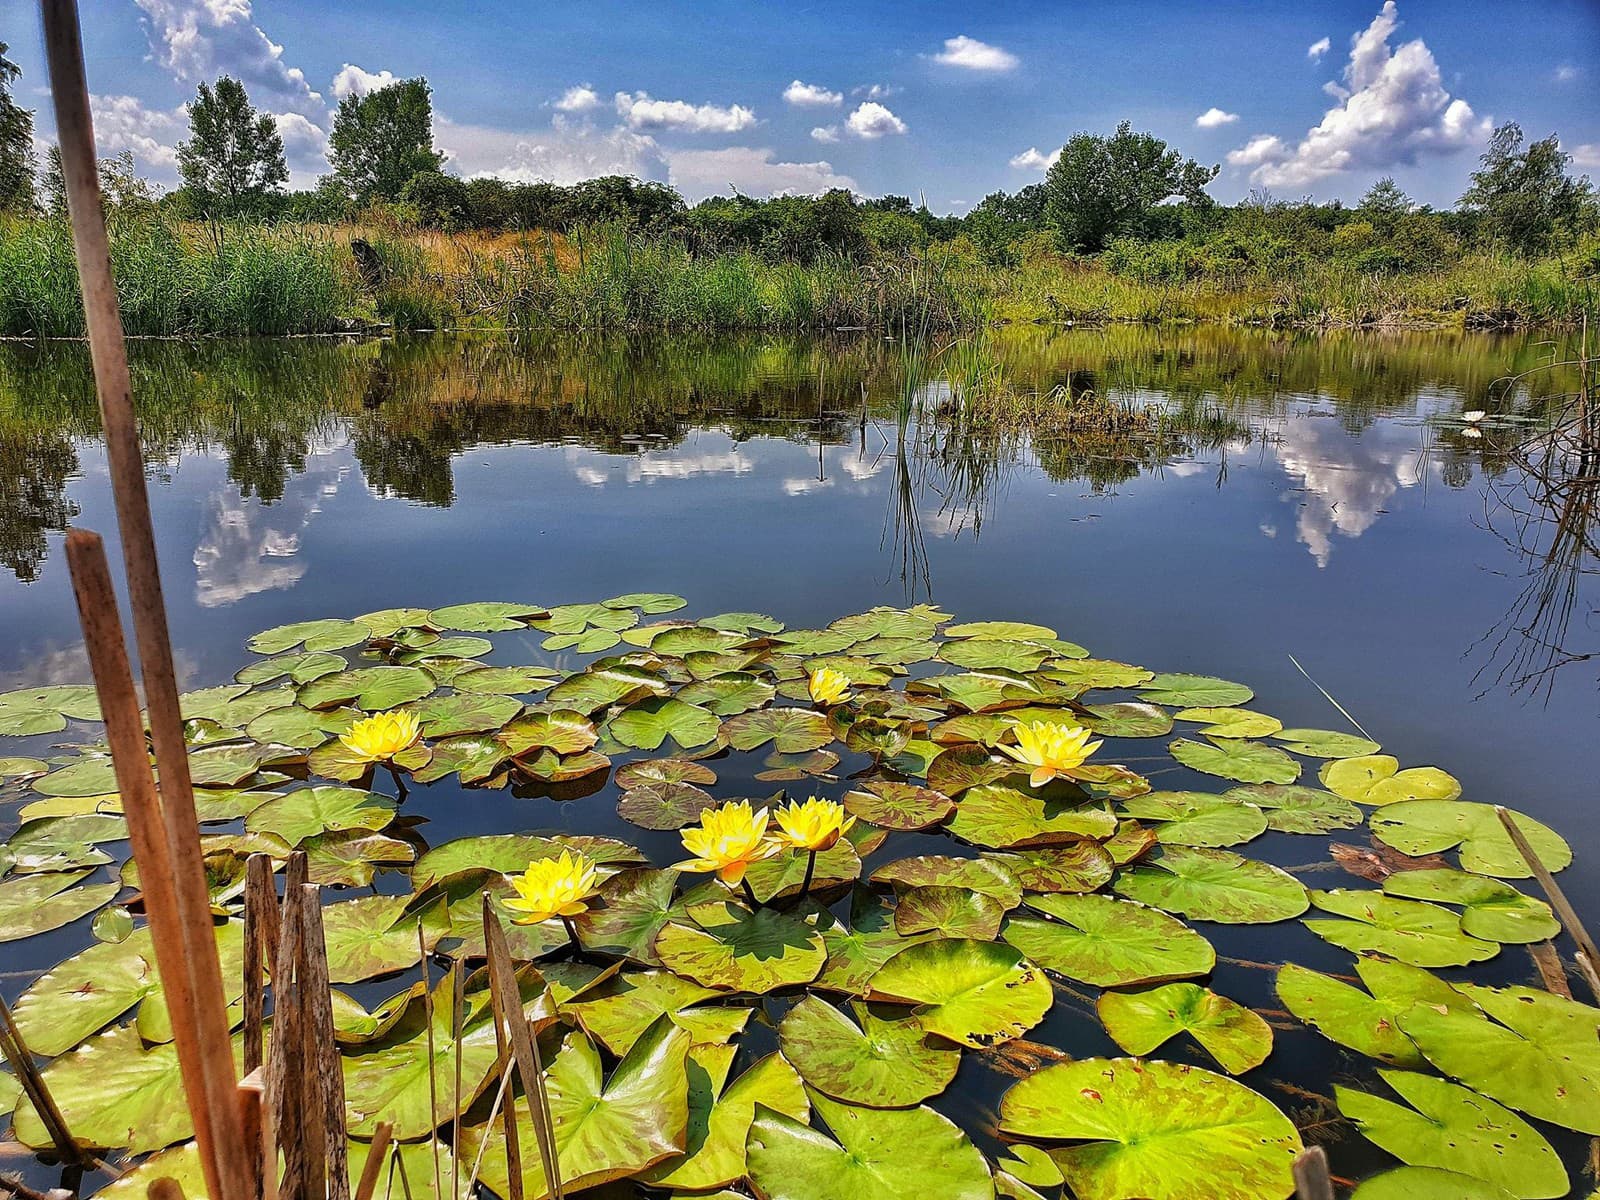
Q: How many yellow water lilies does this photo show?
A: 6